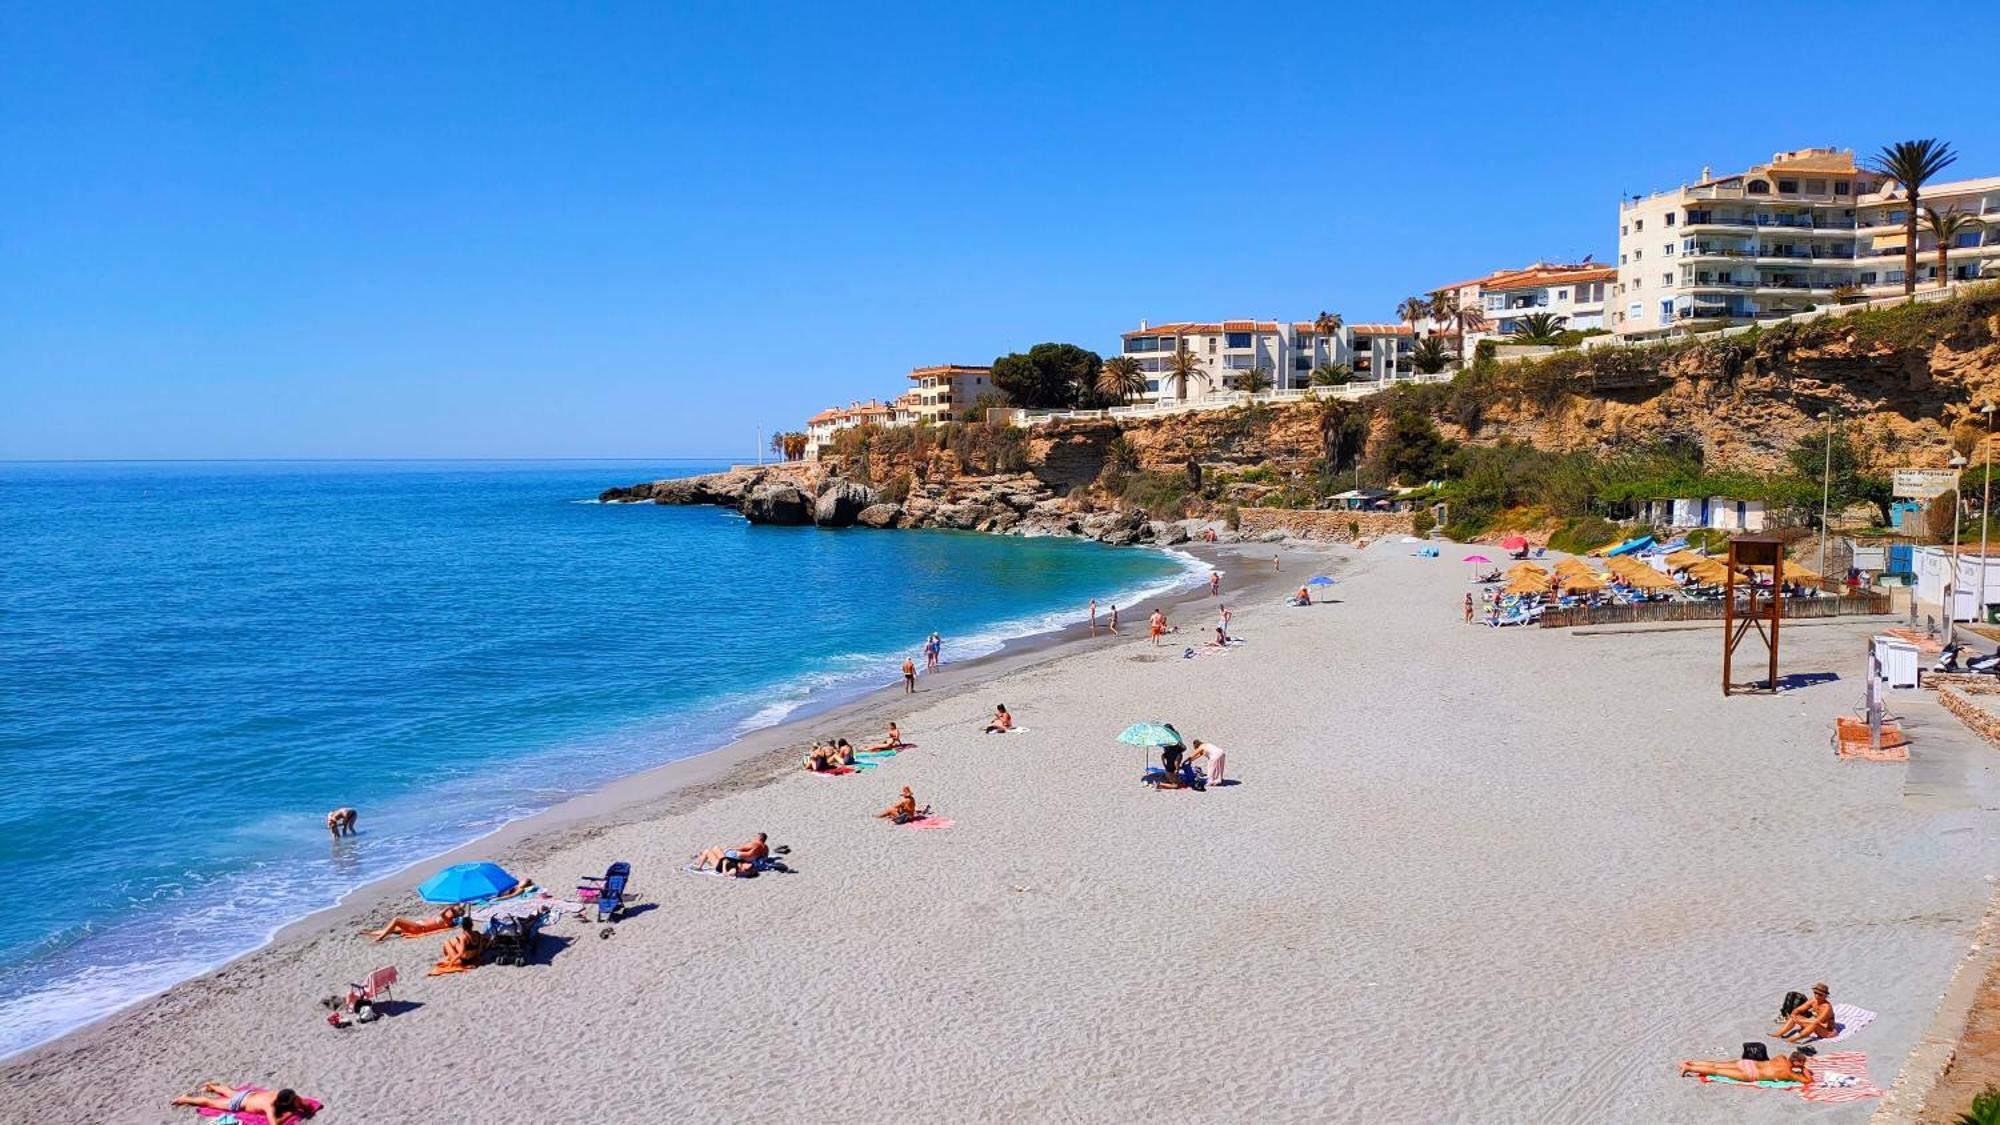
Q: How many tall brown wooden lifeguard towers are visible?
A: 1